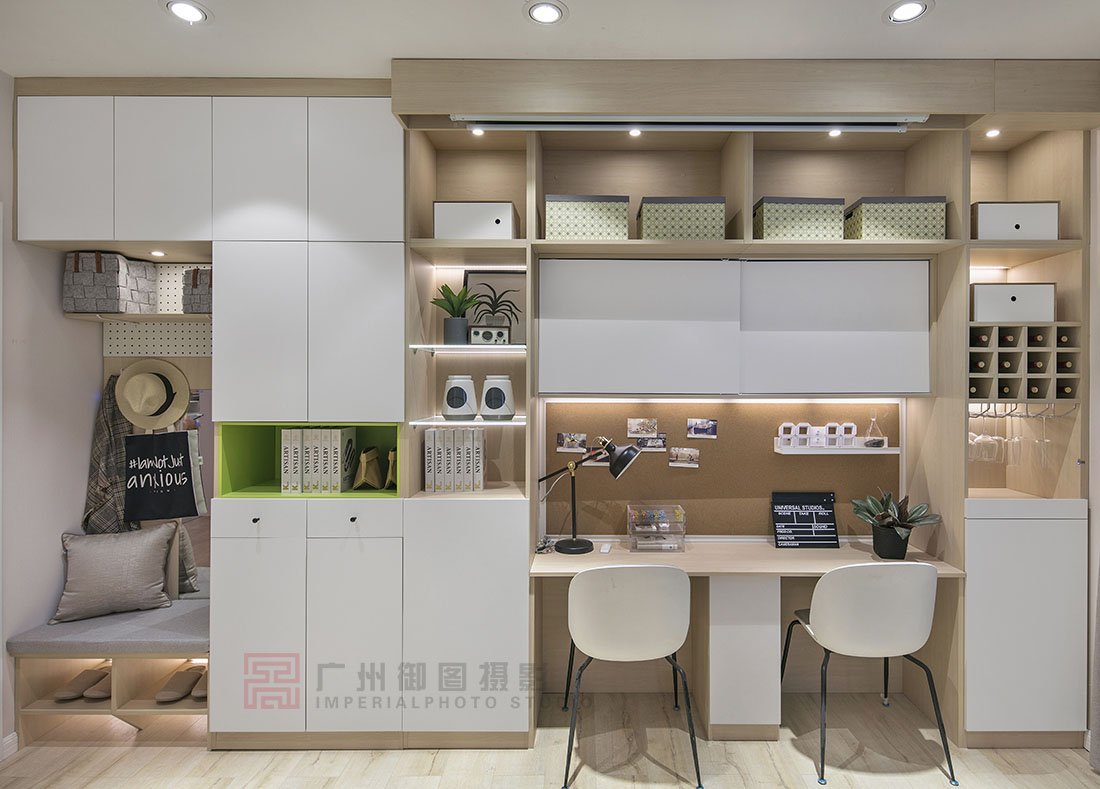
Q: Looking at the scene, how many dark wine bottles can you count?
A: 12